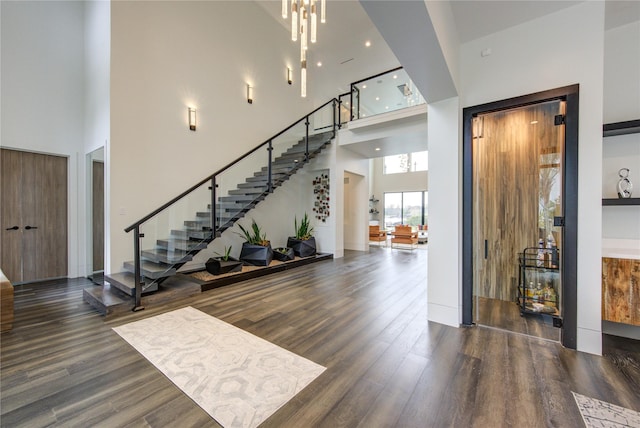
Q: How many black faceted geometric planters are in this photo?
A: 4